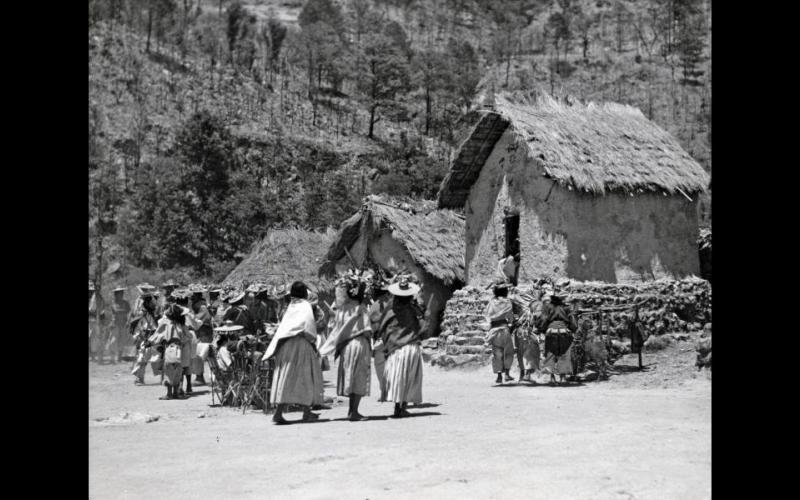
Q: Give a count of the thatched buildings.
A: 3